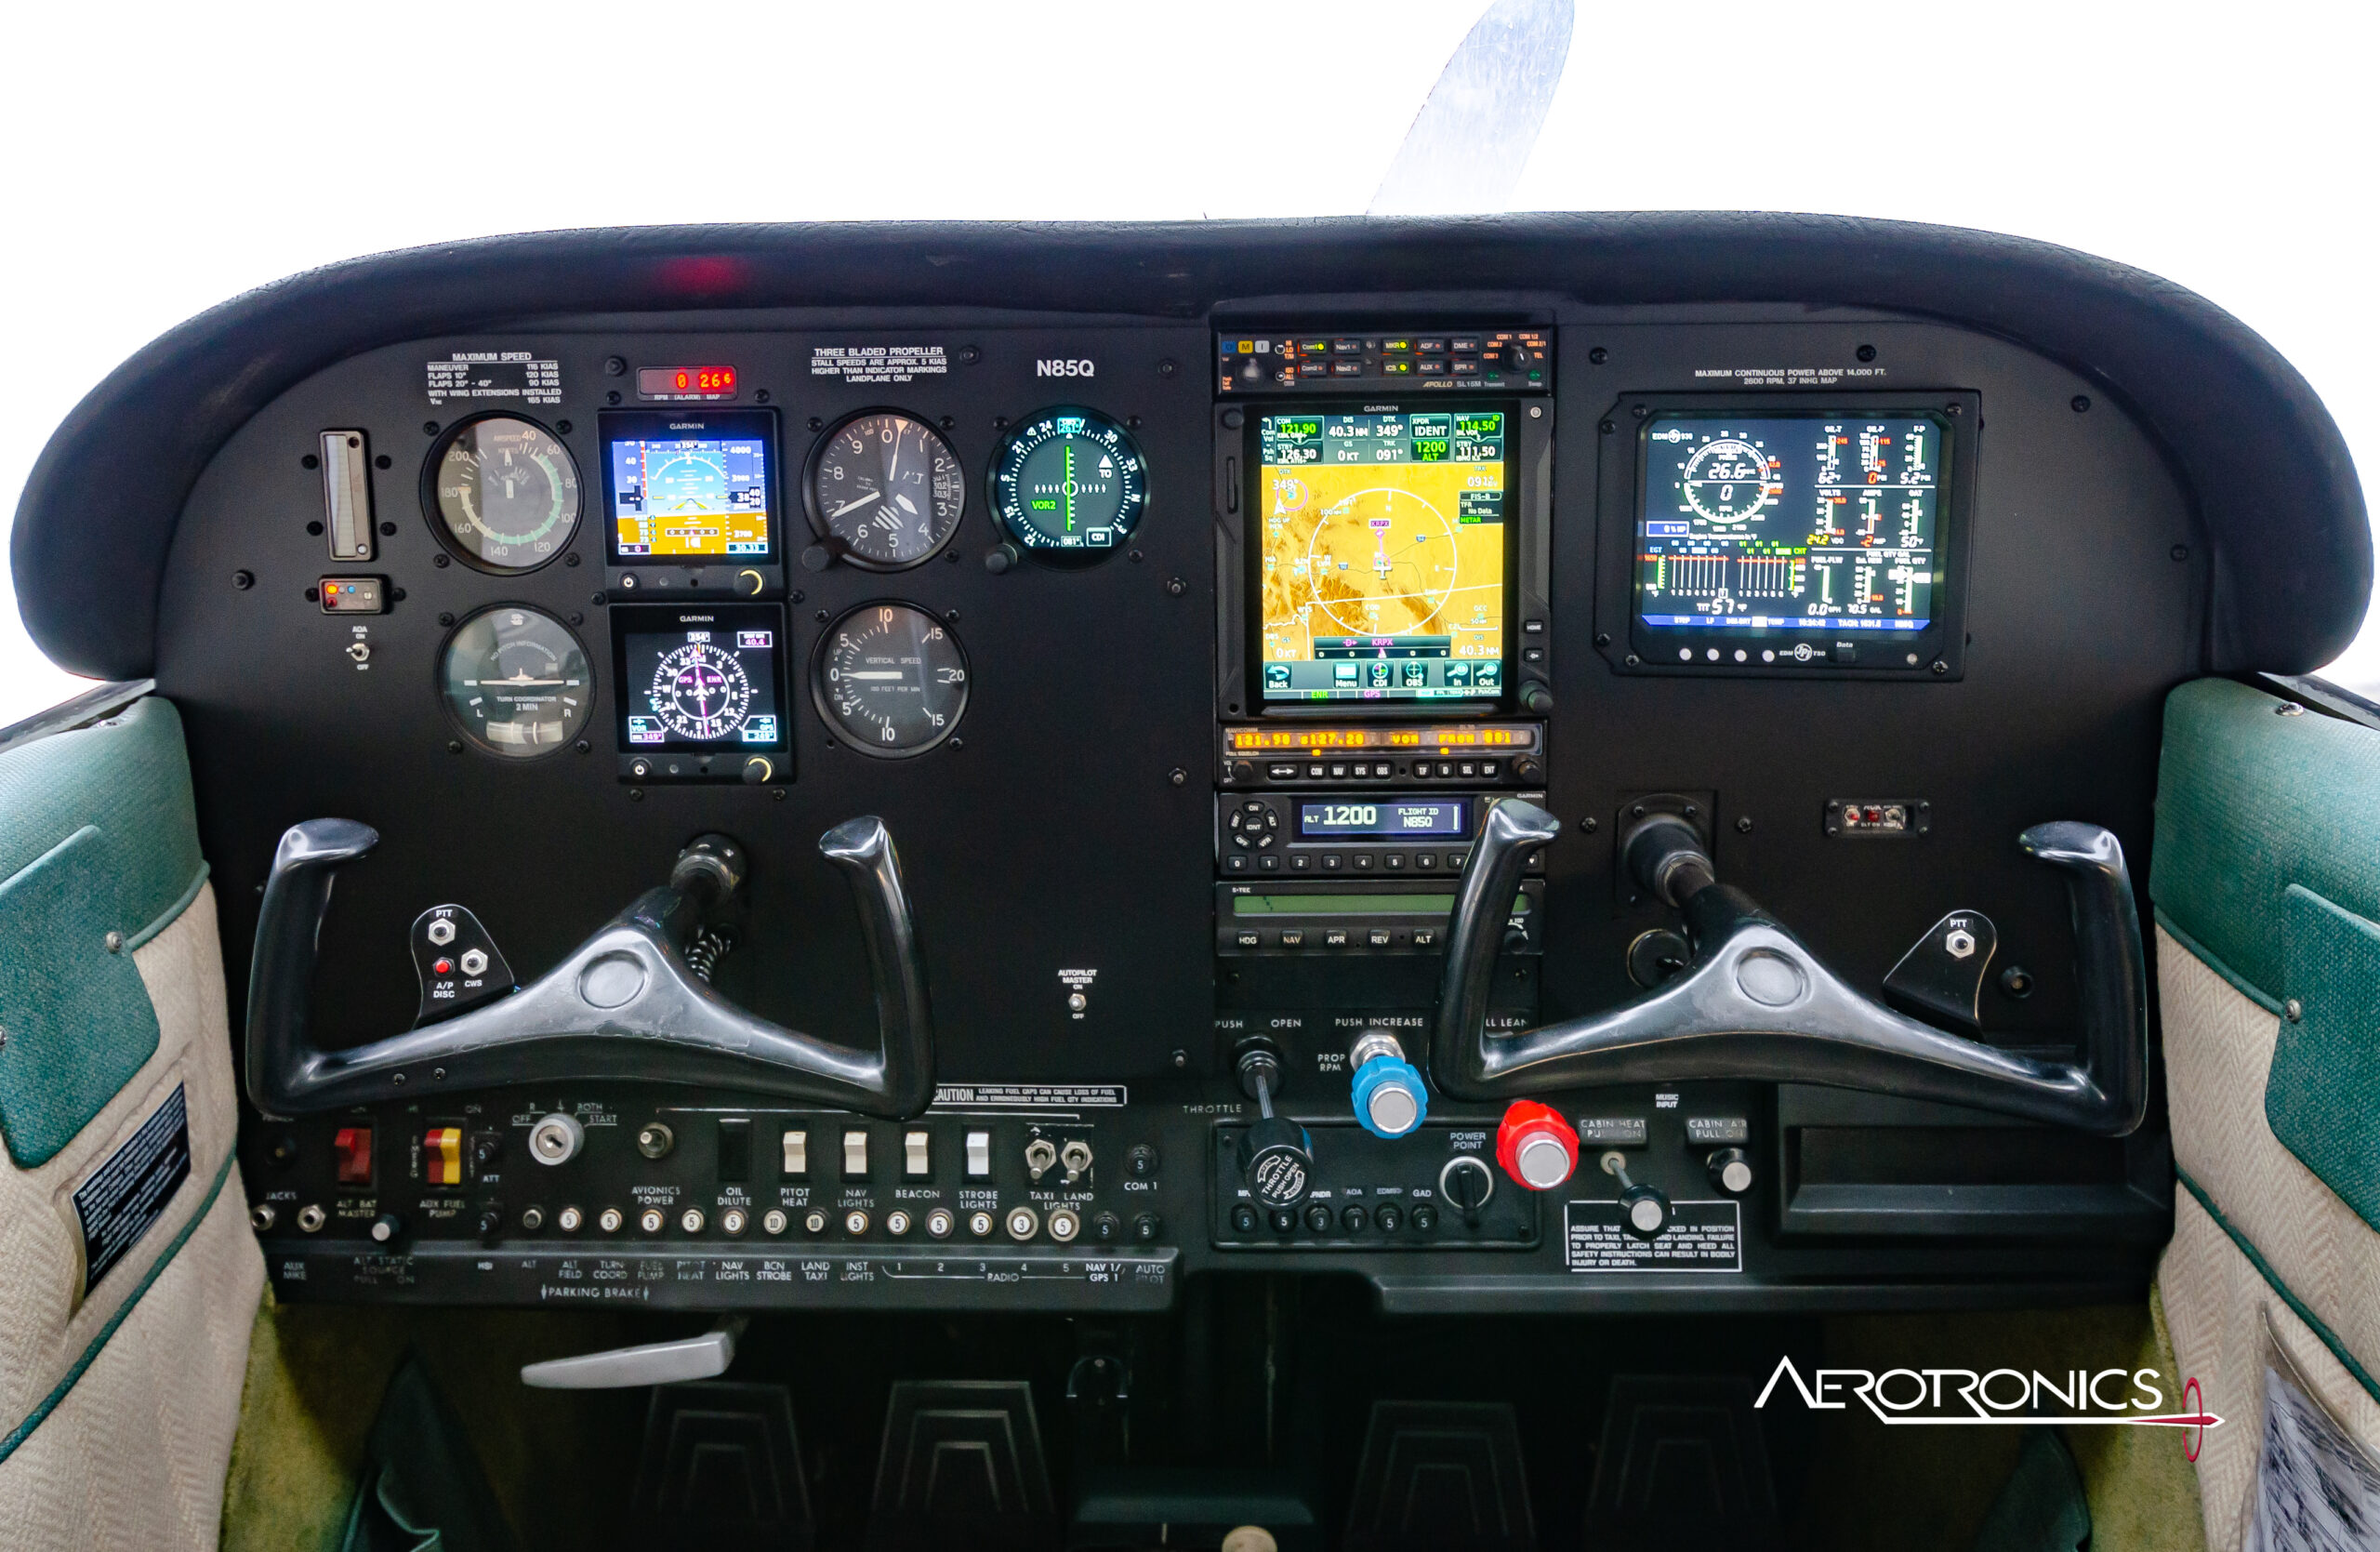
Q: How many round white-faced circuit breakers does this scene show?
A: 13